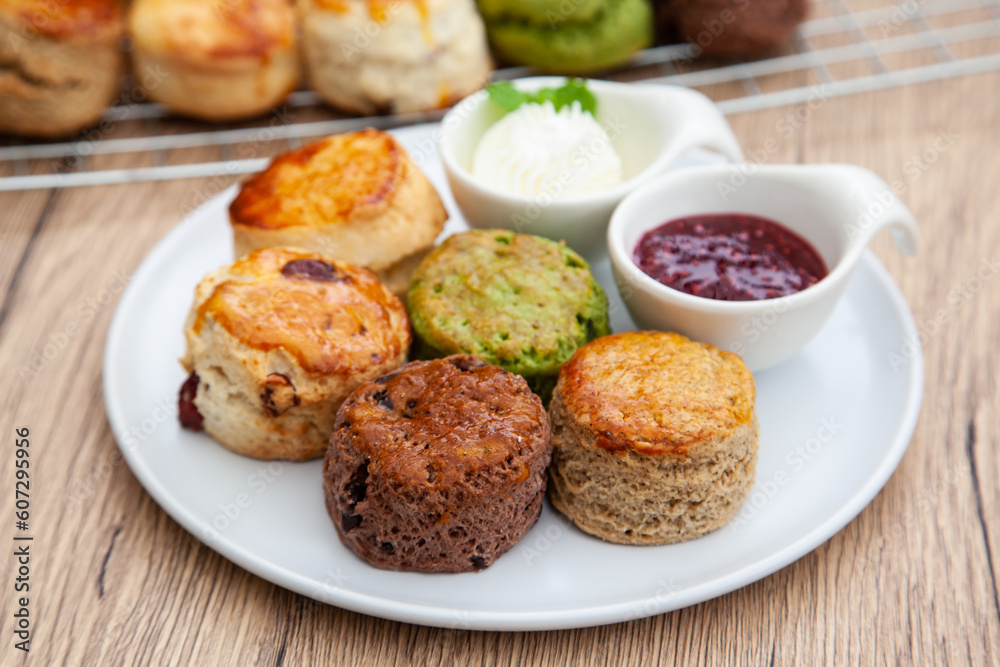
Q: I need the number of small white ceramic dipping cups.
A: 2